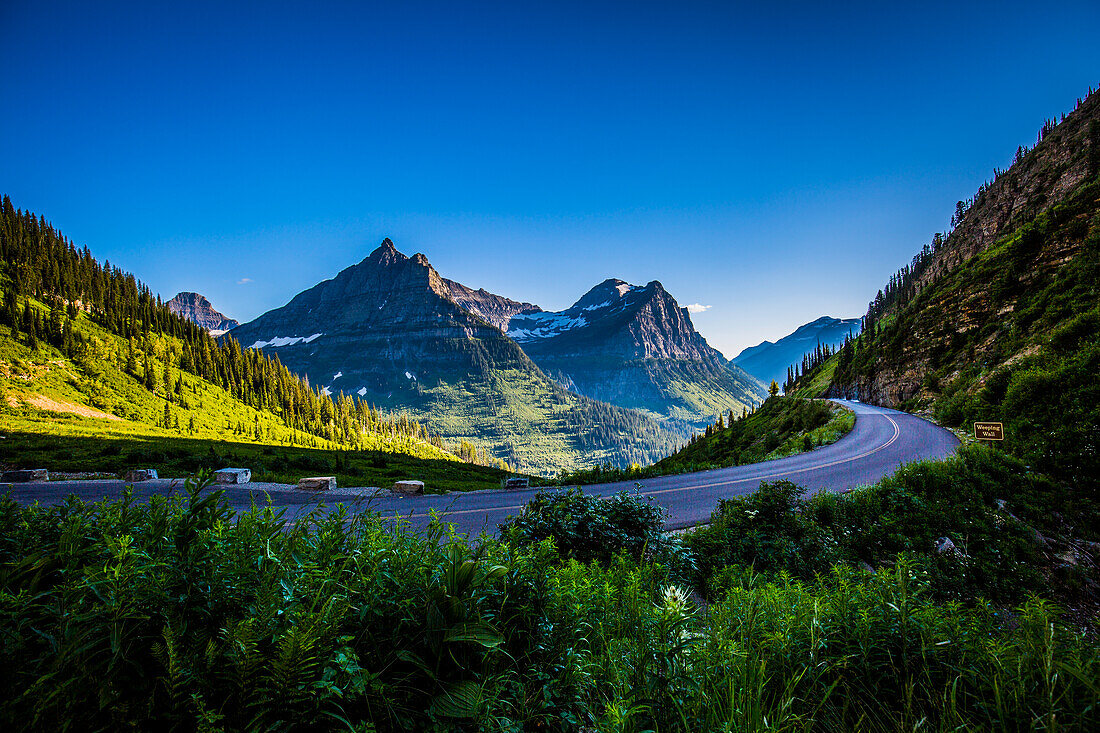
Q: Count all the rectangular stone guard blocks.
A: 6